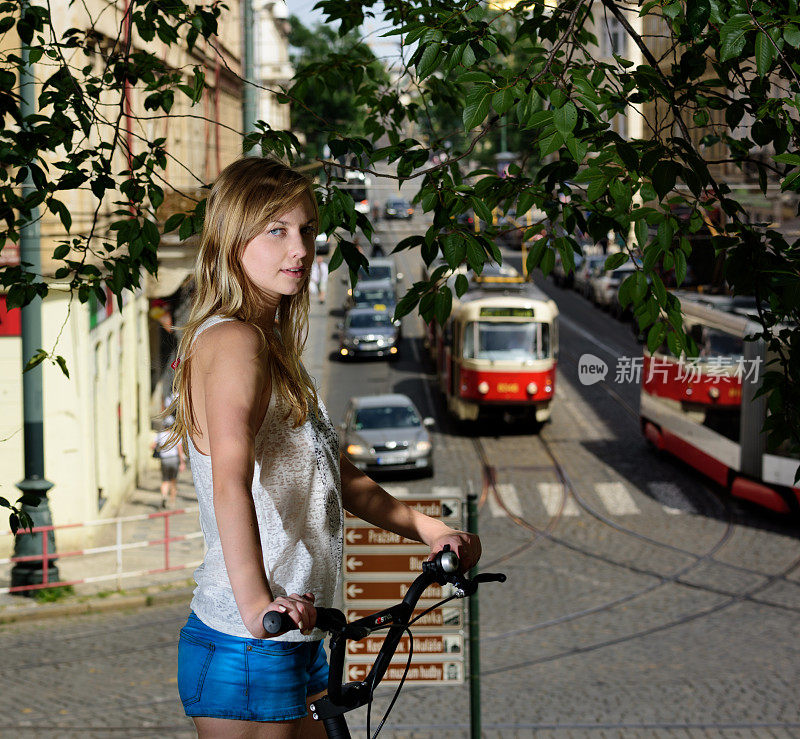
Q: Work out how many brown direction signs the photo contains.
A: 7